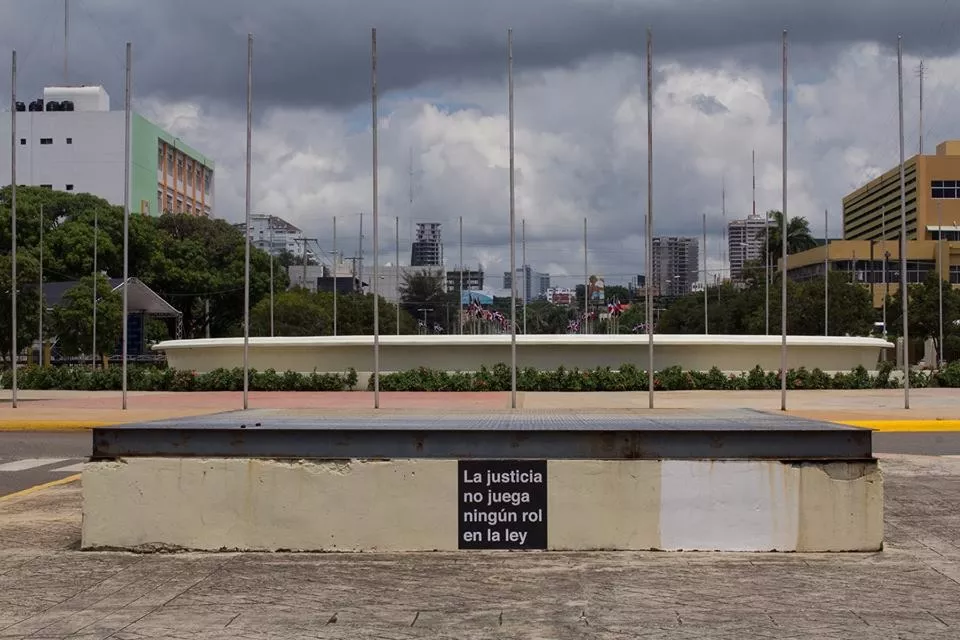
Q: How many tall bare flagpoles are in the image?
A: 8